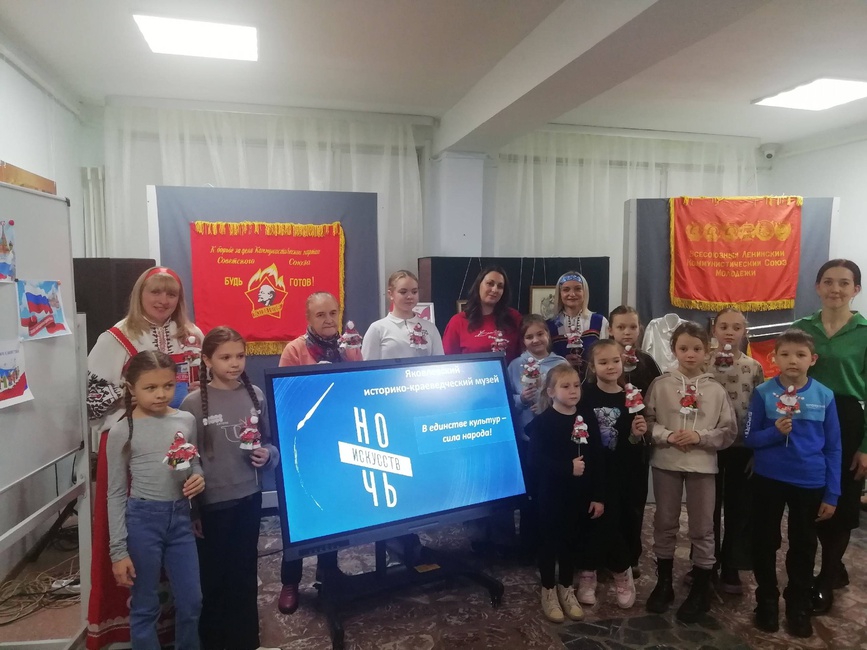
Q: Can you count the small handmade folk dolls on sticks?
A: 14